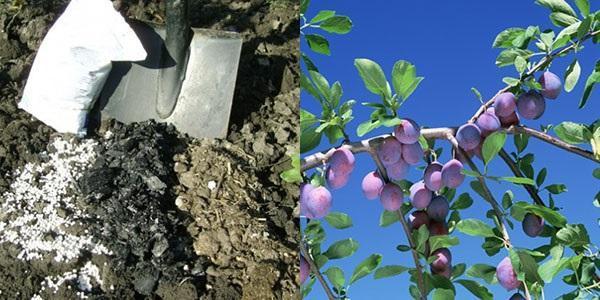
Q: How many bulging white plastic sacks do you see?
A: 1